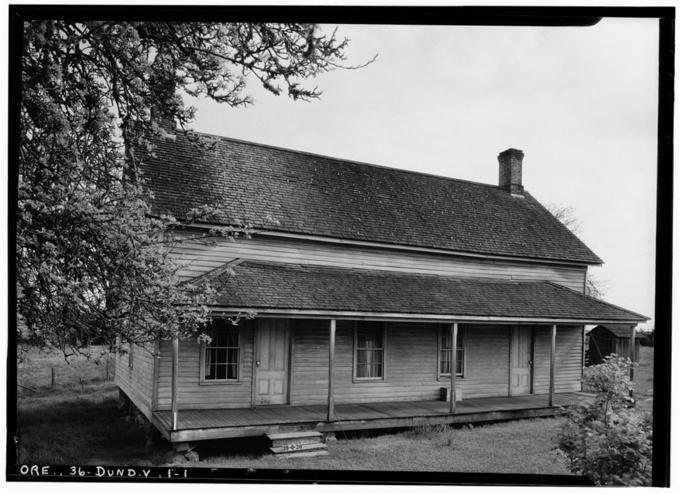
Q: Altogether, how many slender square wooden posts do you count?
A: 5